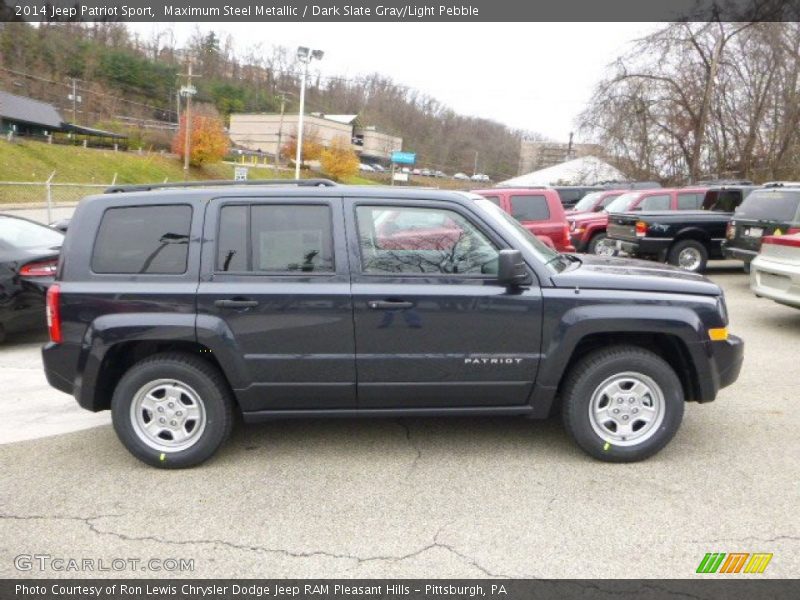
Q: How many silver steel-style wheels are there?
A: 2